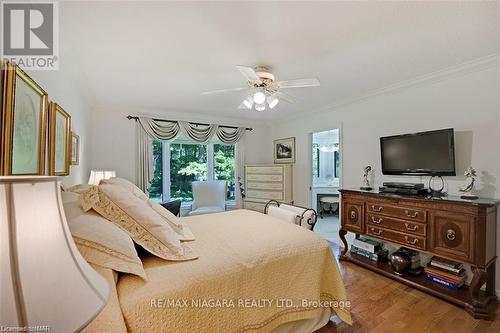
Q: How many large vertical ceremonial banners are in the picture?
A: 0